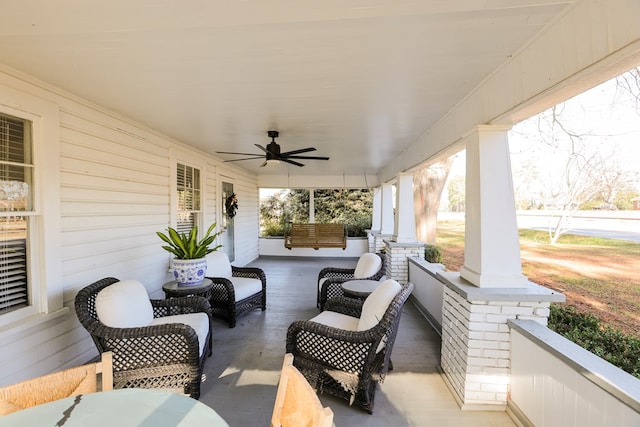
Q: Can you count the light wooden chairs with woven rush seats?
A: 2